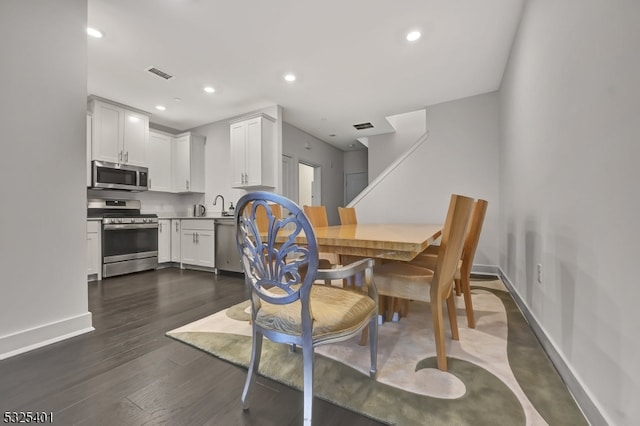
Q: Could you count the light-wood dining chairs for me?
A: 5